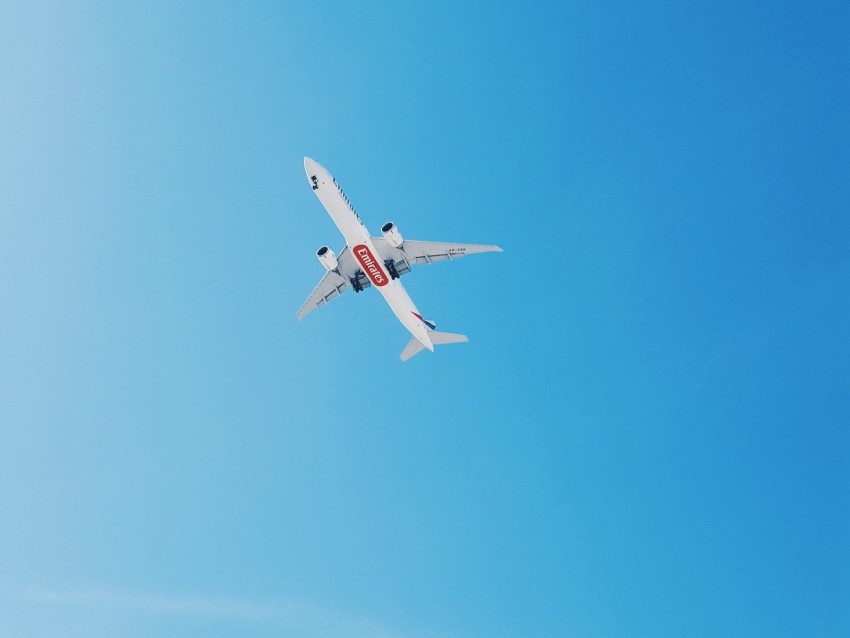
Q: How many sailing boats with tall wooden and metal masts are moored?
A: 0